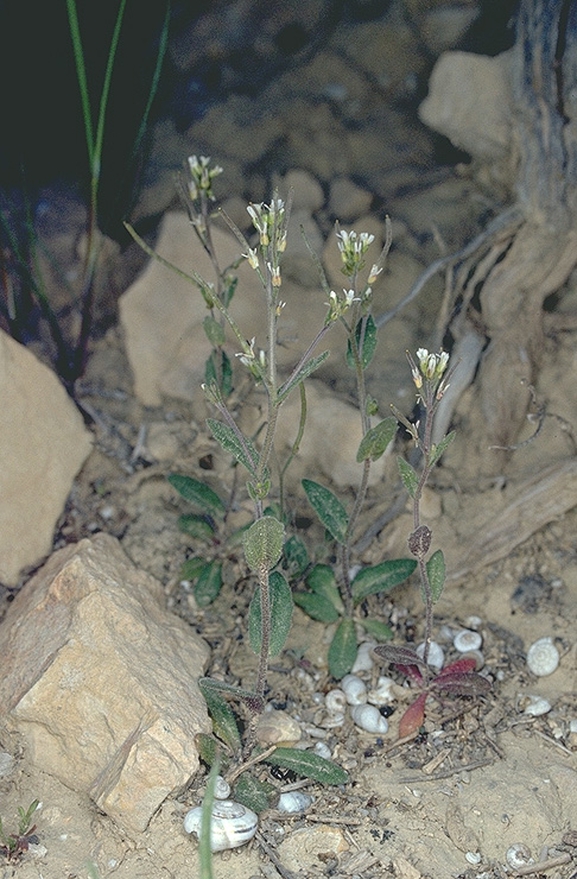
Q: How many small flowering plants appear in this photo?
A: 4